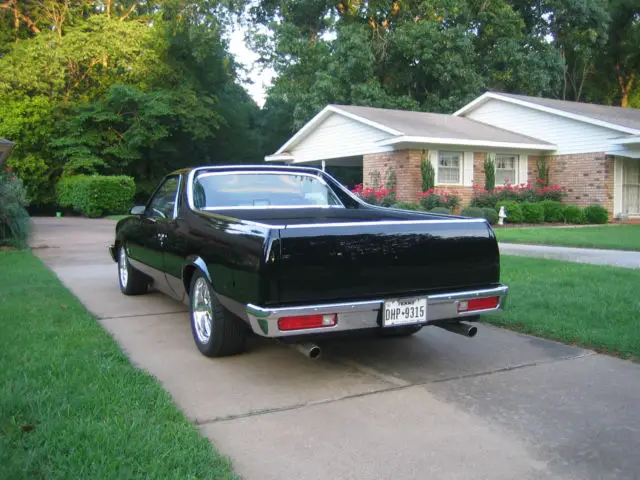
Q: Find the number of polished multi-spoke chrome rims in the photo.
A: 2